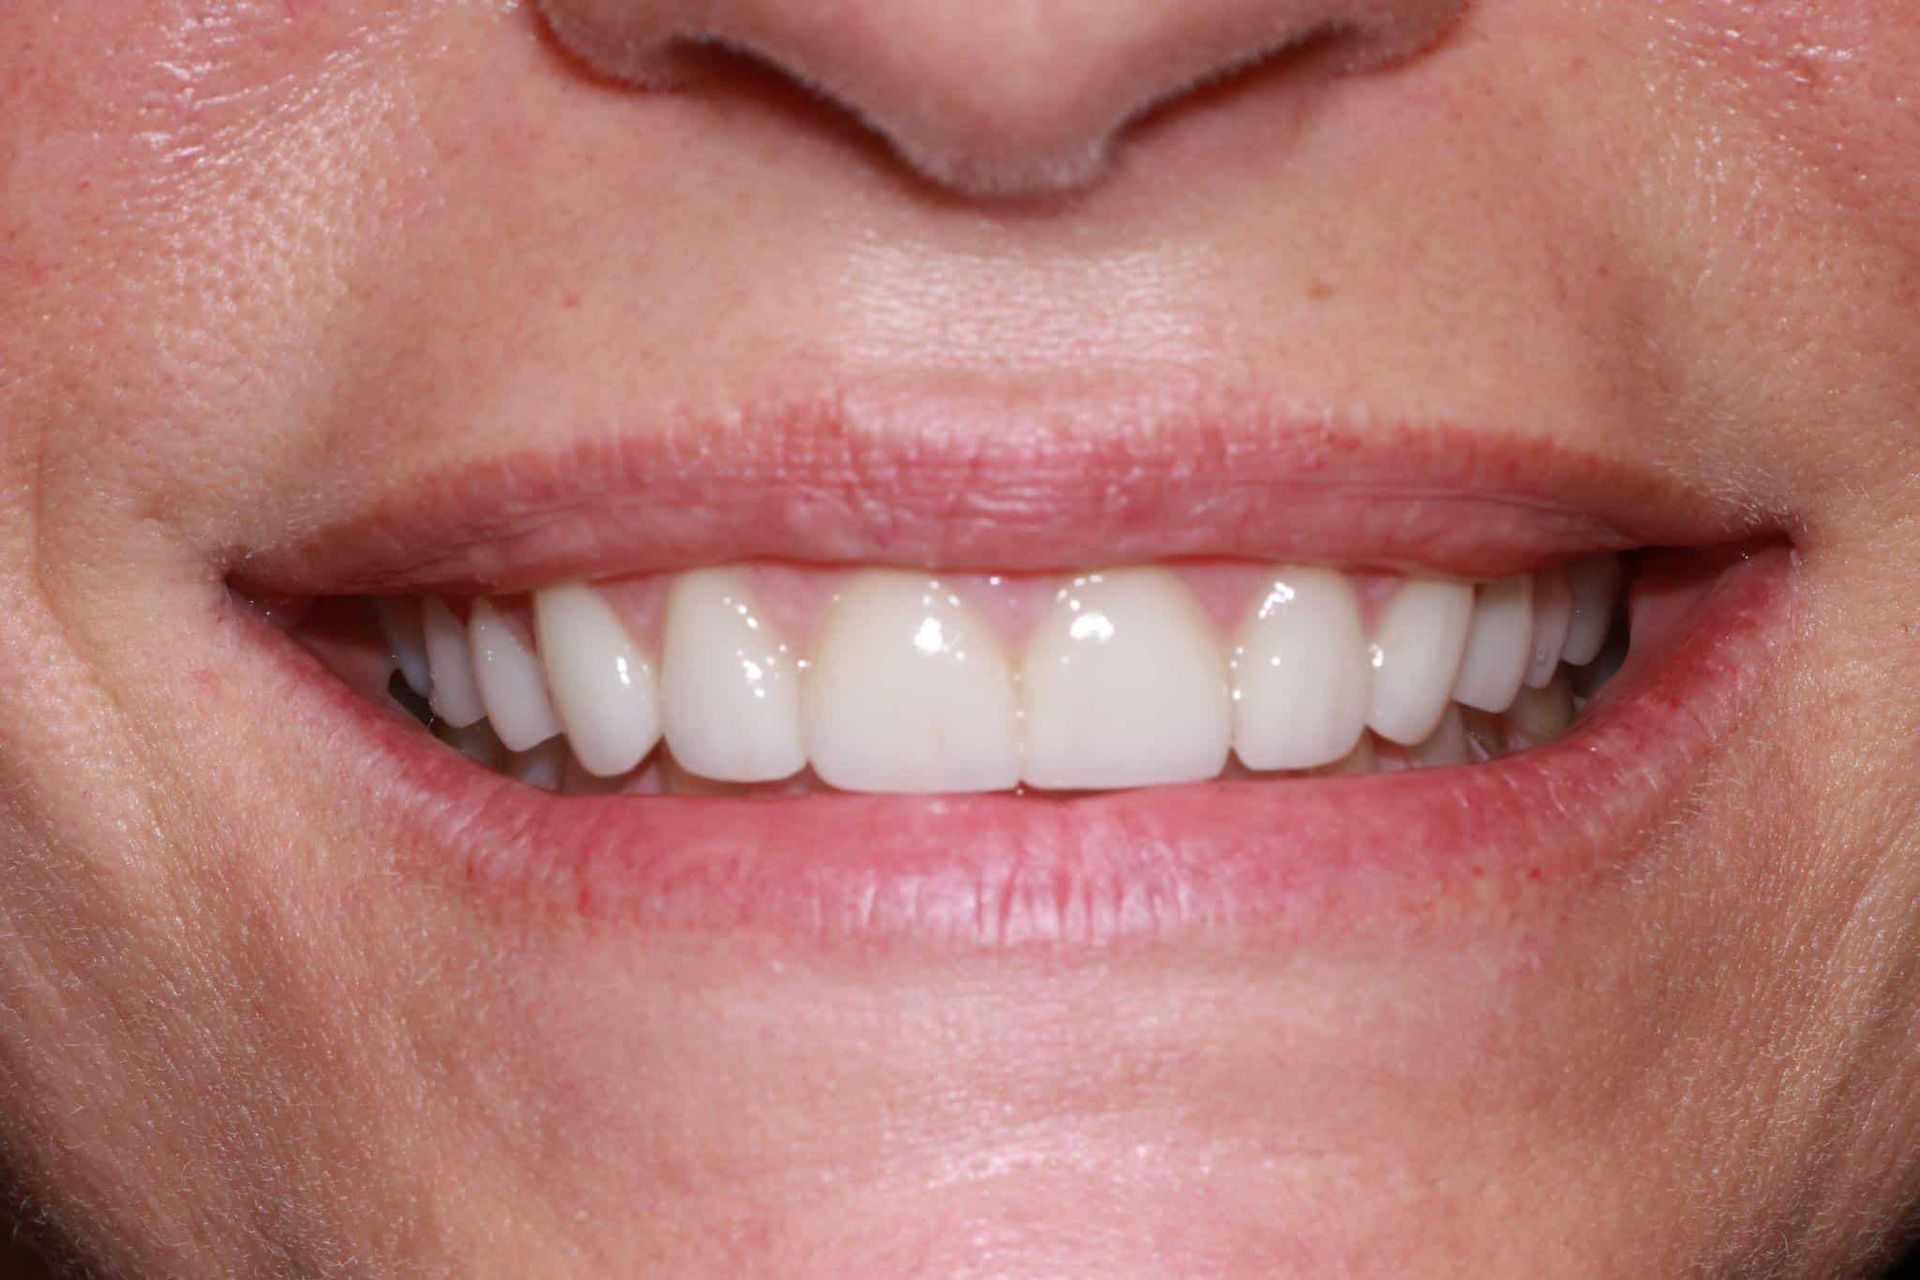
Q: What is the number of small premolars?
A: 4